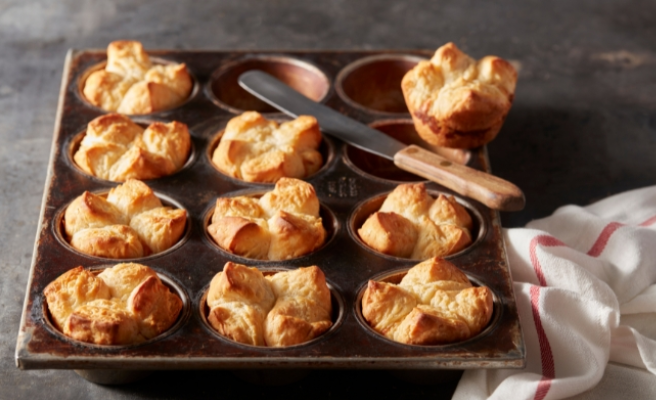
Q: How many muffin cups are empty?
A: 3